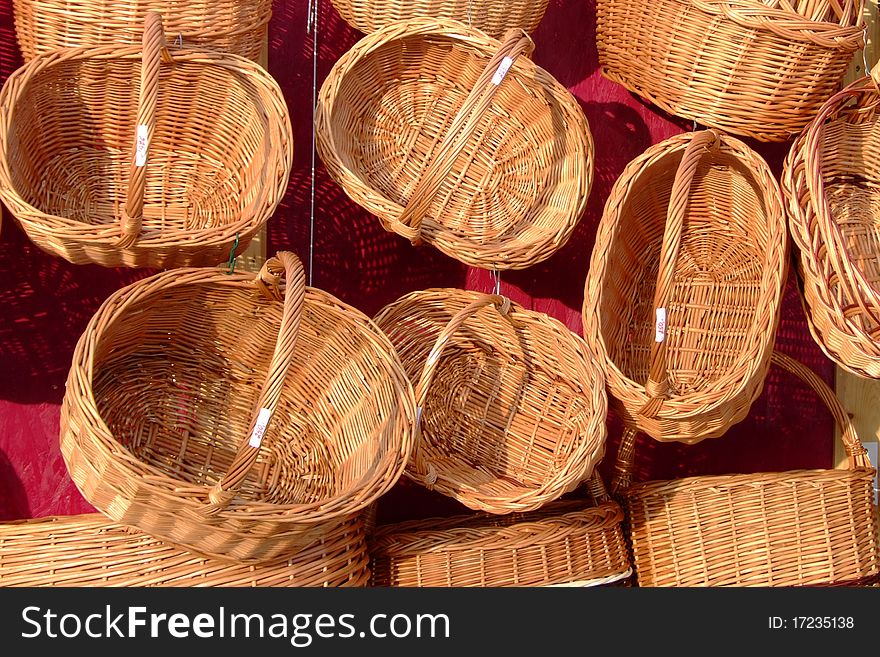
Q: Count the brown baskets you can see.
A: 12